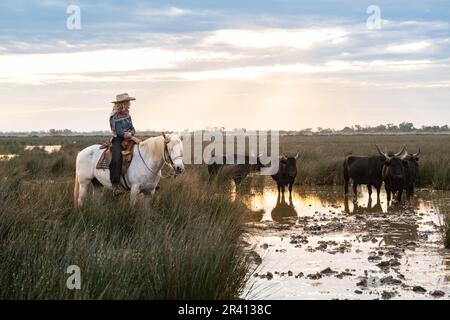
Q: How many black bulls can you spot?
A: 5